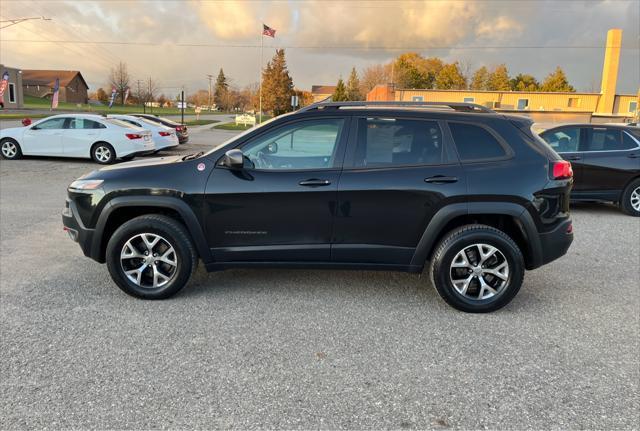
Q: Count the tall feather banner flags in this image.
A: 4